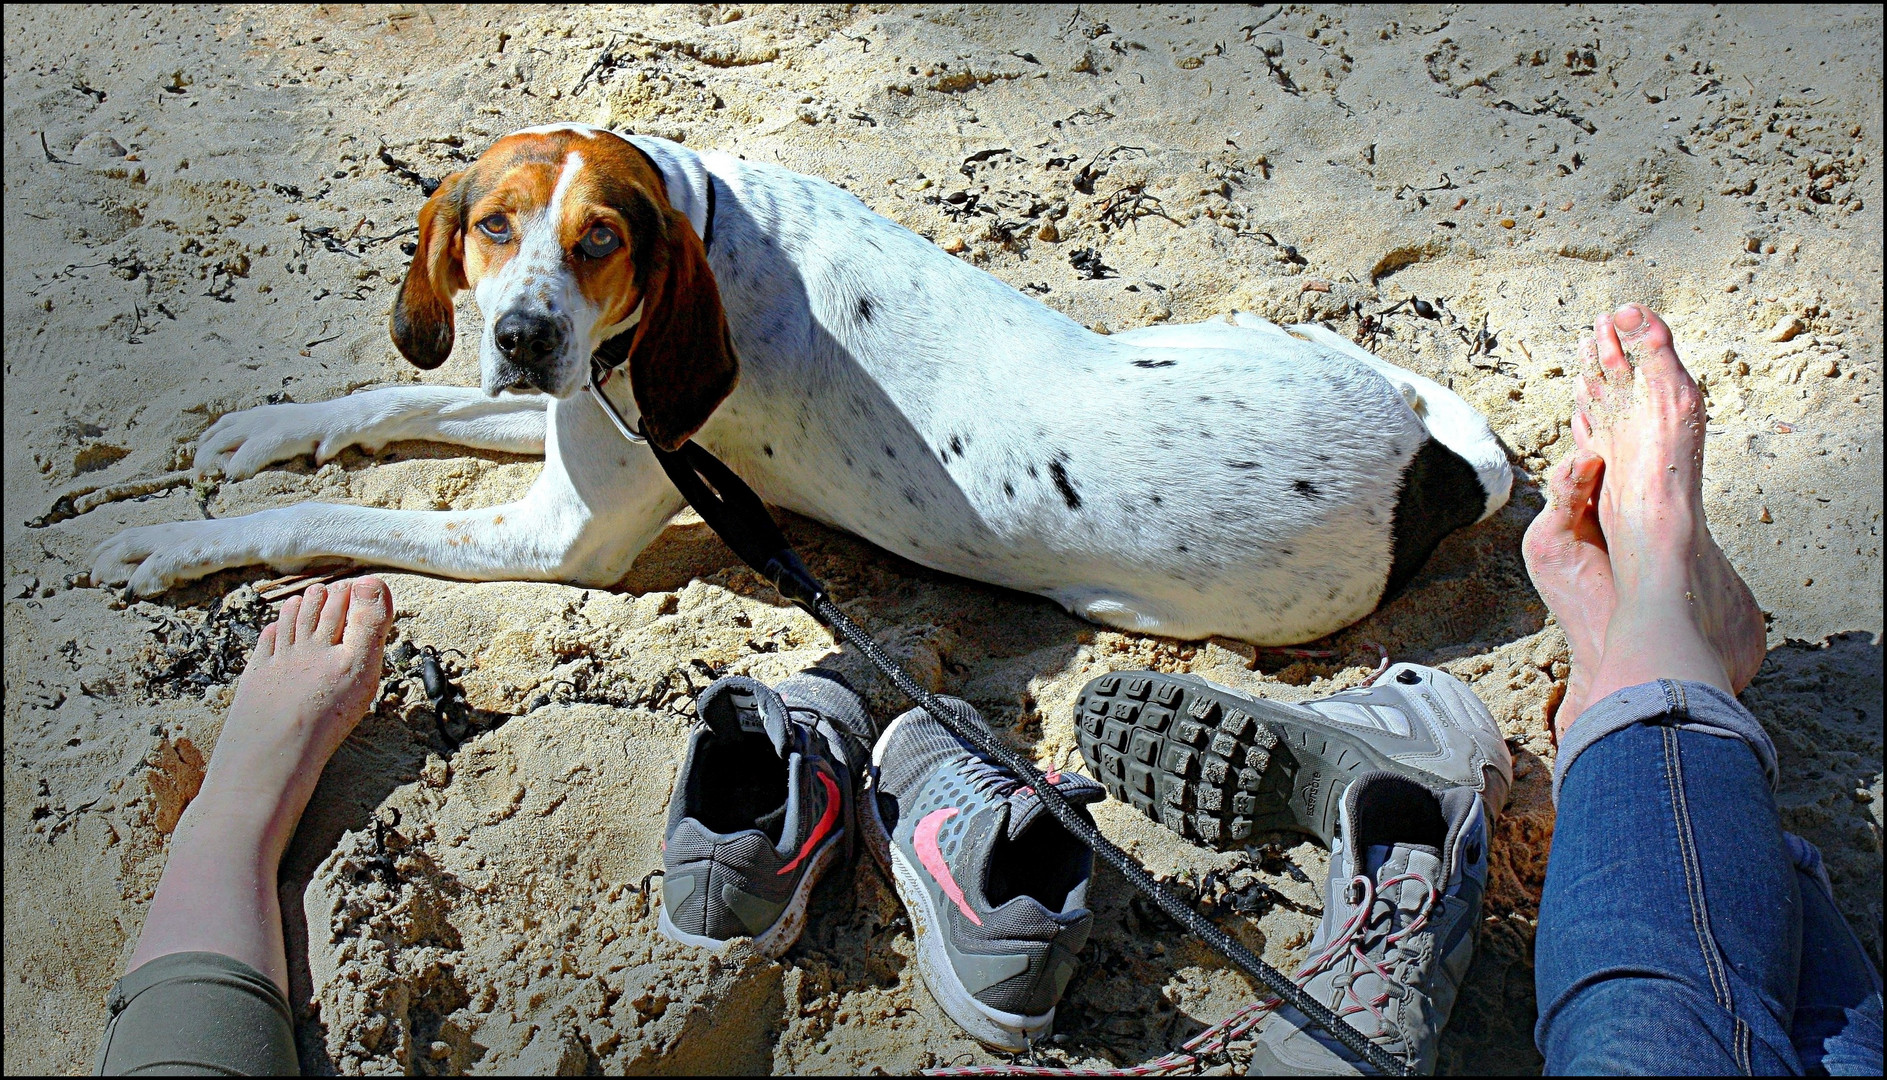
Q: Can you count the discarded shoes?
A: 4